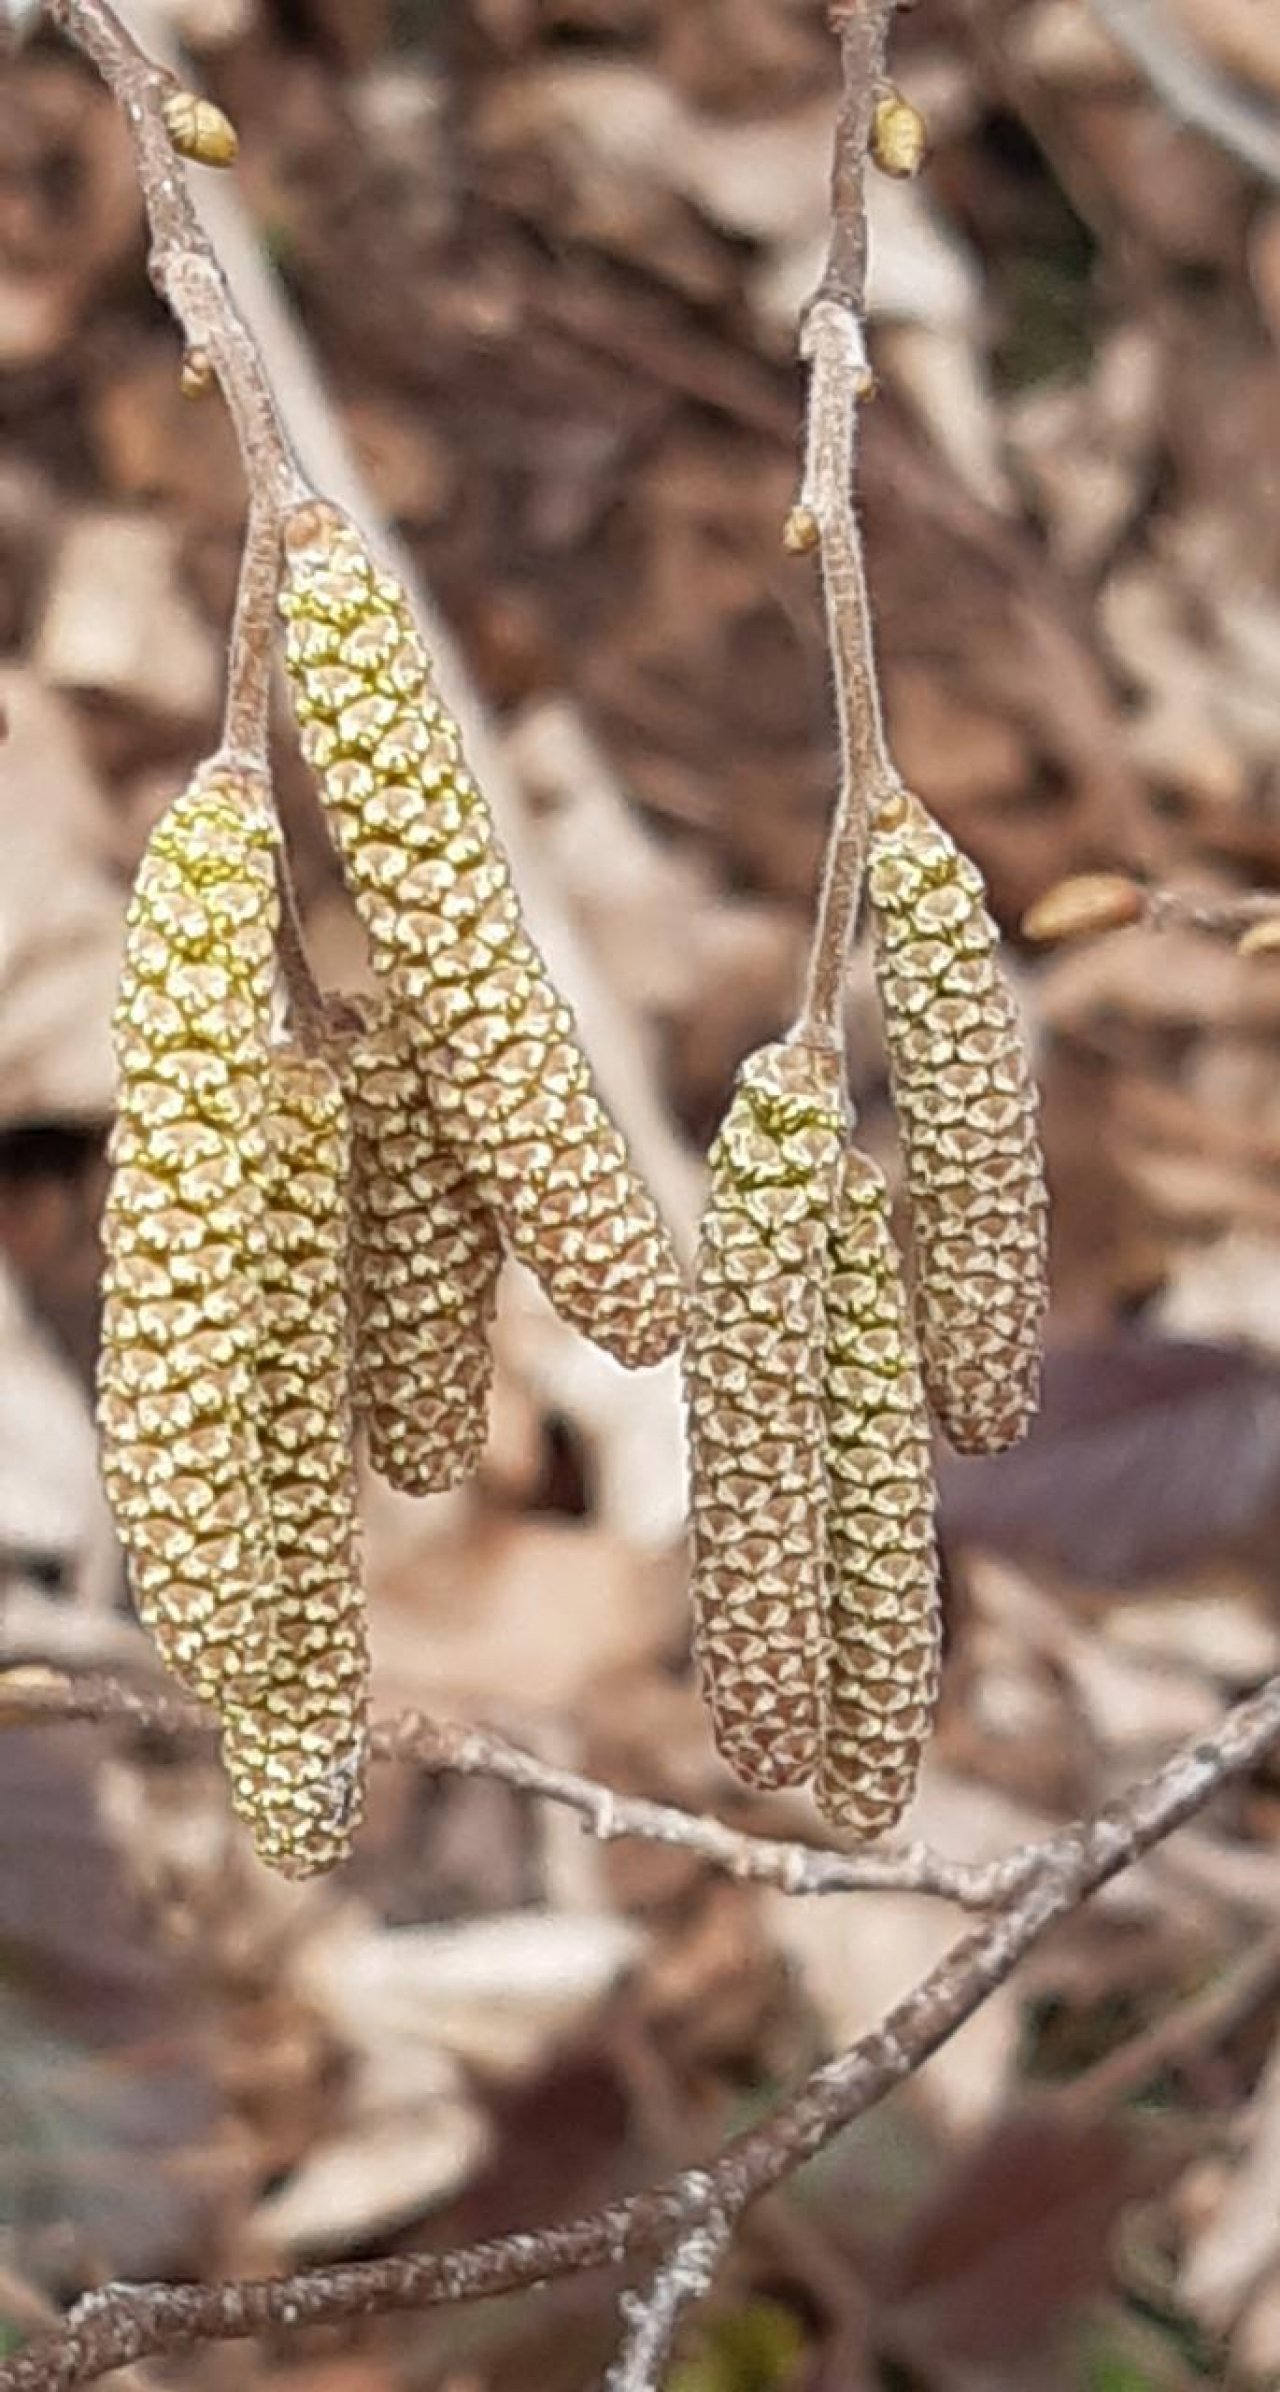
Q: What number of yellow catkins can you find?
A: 7